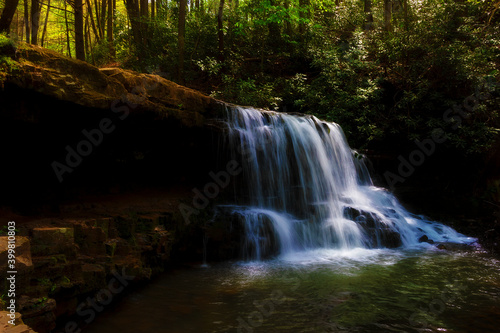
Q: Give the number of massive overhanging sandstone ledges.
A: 1